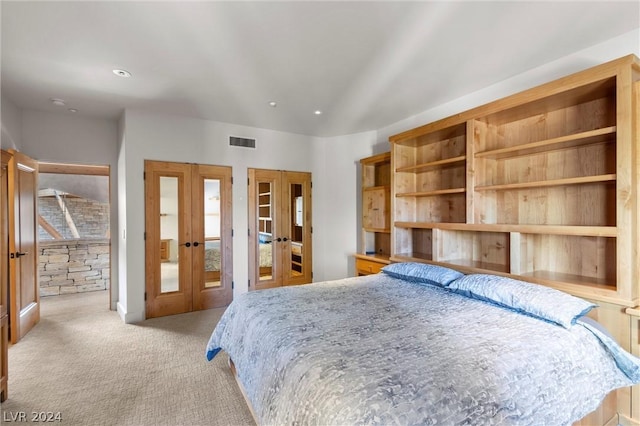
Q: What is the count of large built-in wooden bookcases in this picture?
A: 1